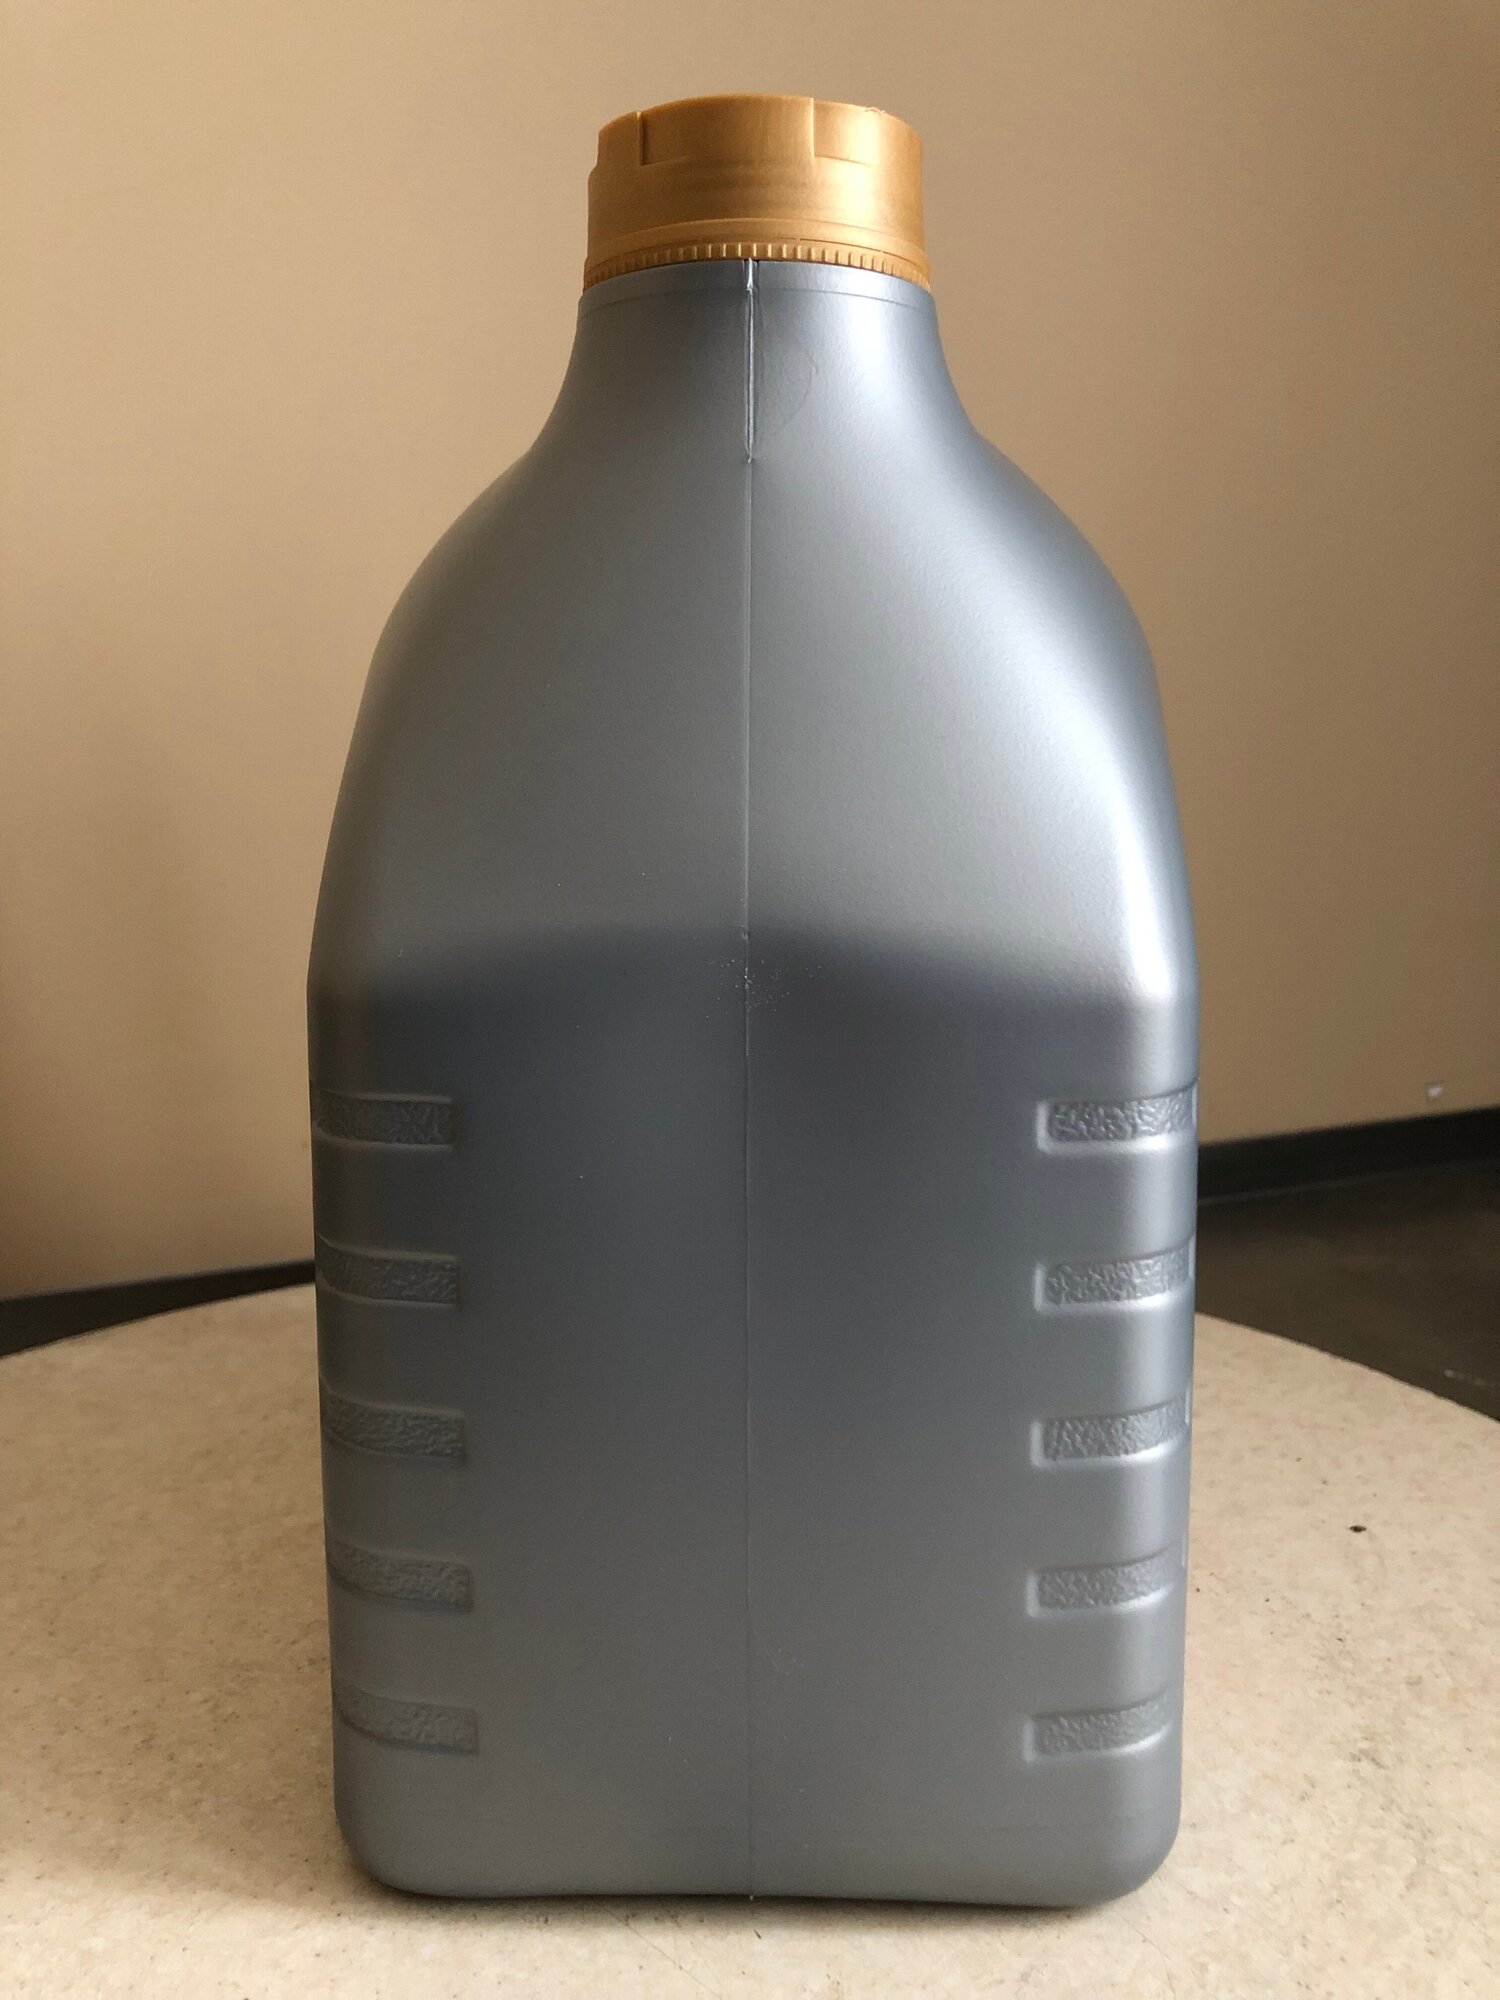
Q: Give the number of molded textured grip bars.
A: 10